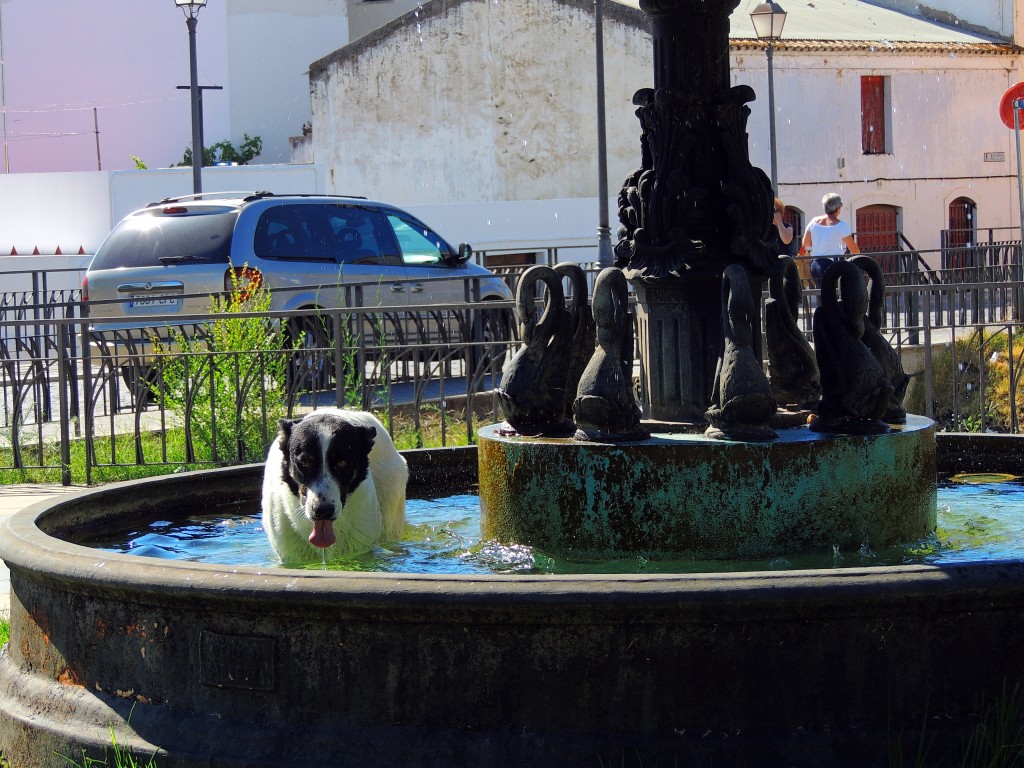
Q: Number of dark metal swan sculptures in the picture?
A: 7